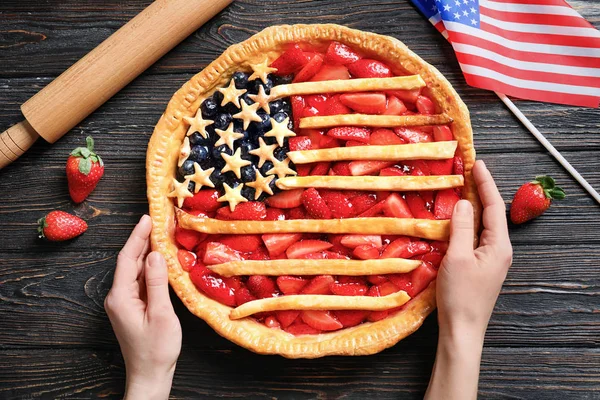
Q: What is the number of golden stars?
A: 15